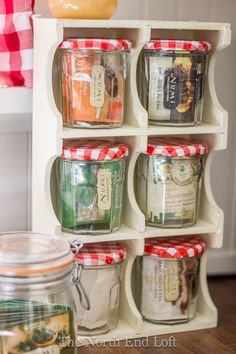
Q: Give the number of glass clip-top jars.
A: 1